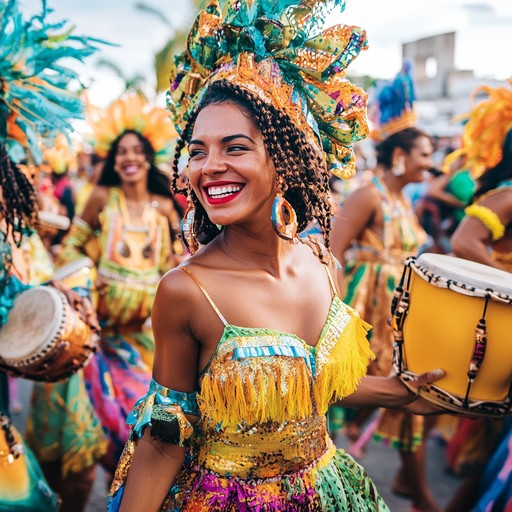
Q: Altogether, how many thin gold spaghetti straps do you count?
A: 2